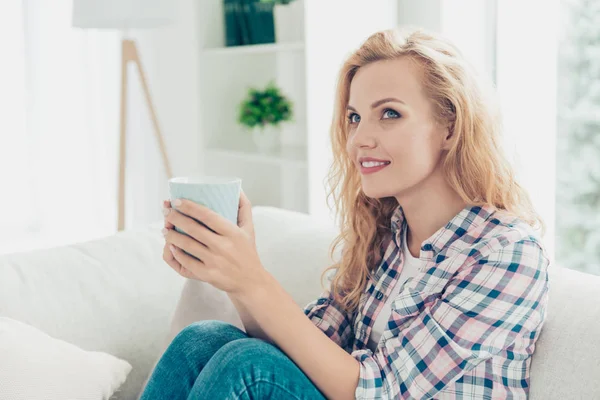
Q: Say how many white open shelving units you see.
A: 1